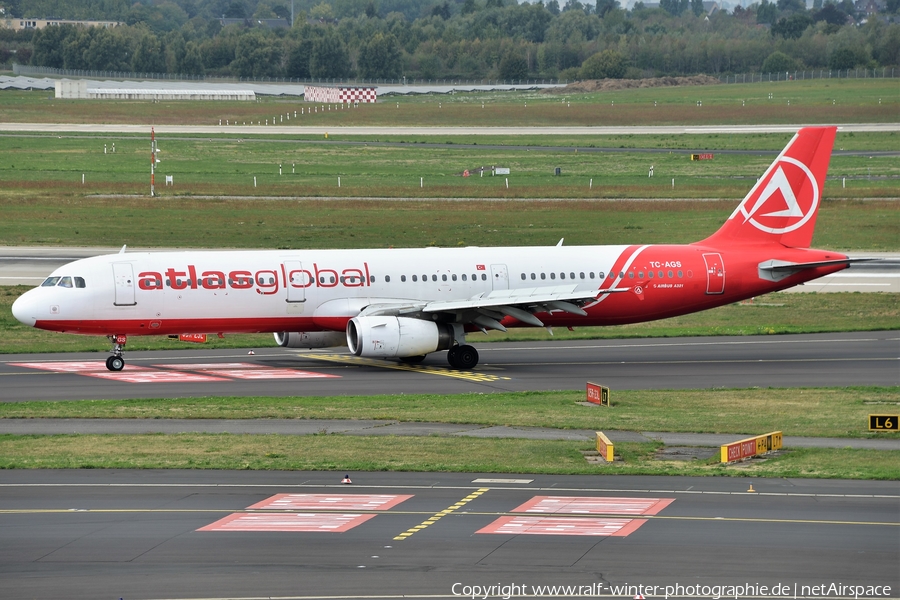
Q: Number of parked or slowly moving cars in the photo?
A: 0